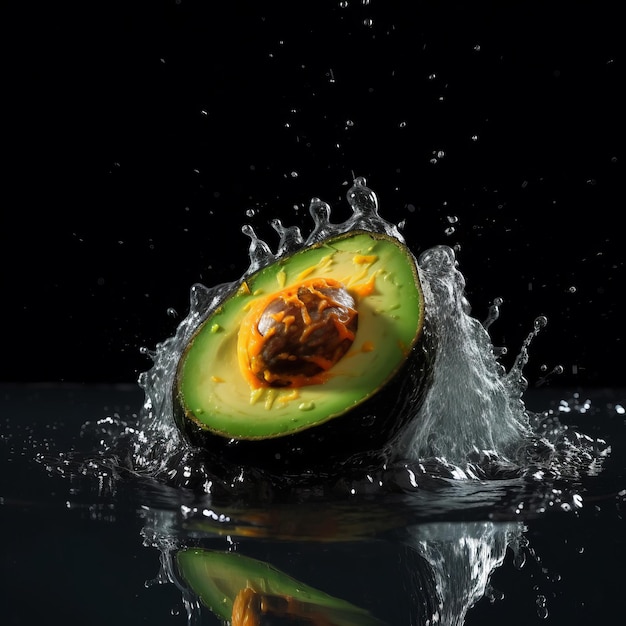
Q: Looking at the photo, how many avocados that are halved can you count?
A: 1